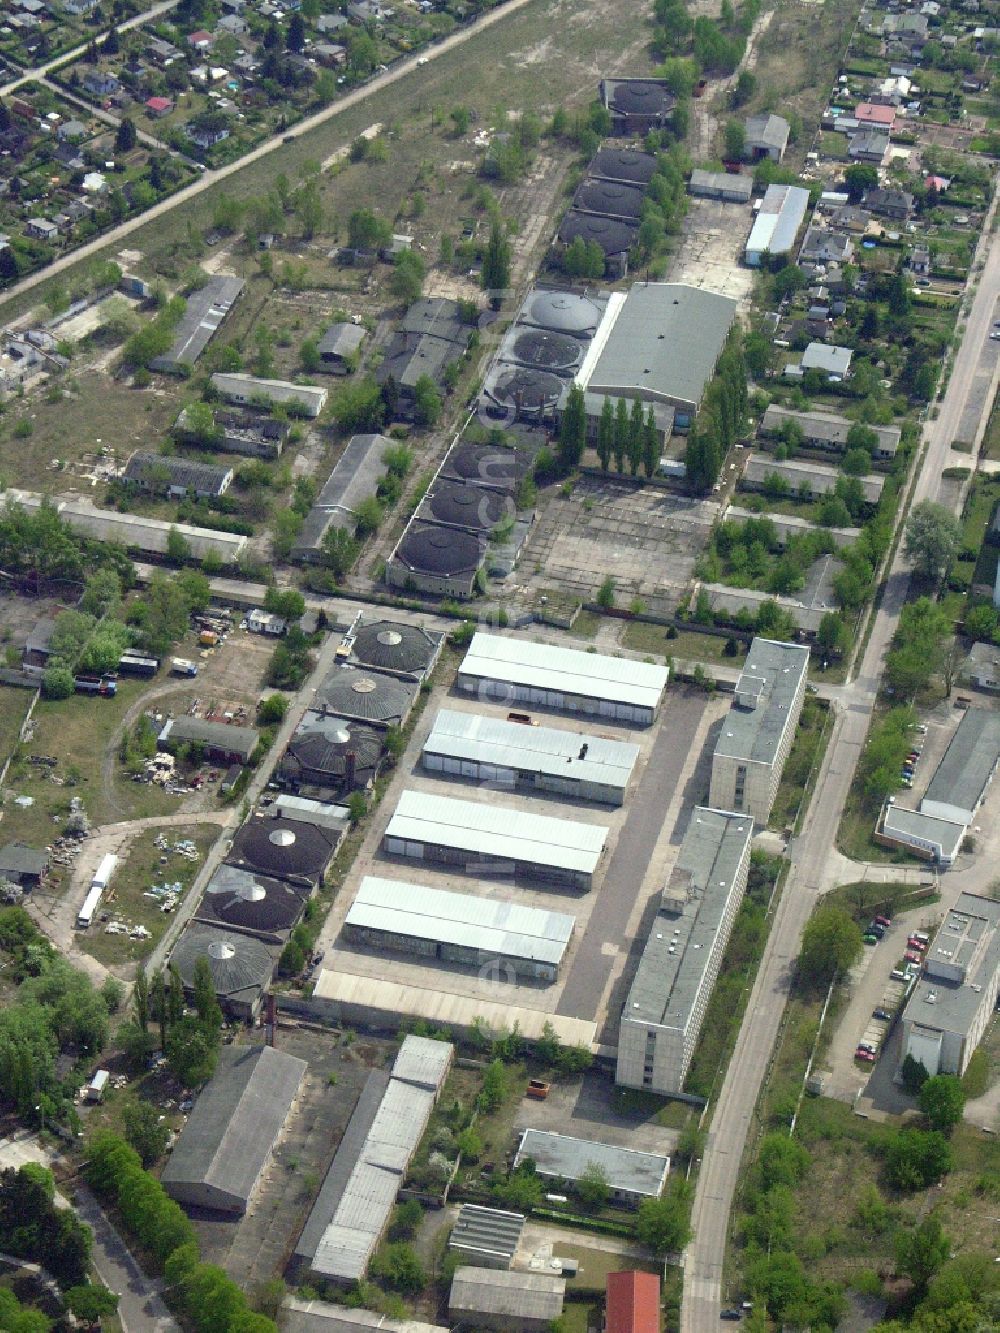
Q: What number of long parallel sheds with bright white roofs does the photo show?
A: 4